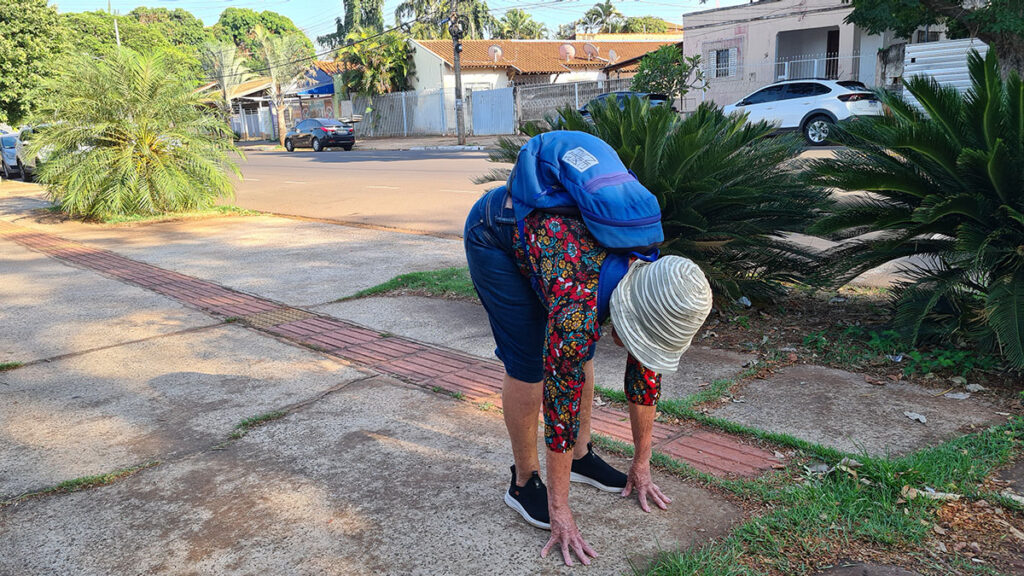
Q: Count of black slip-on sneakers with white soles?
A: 2